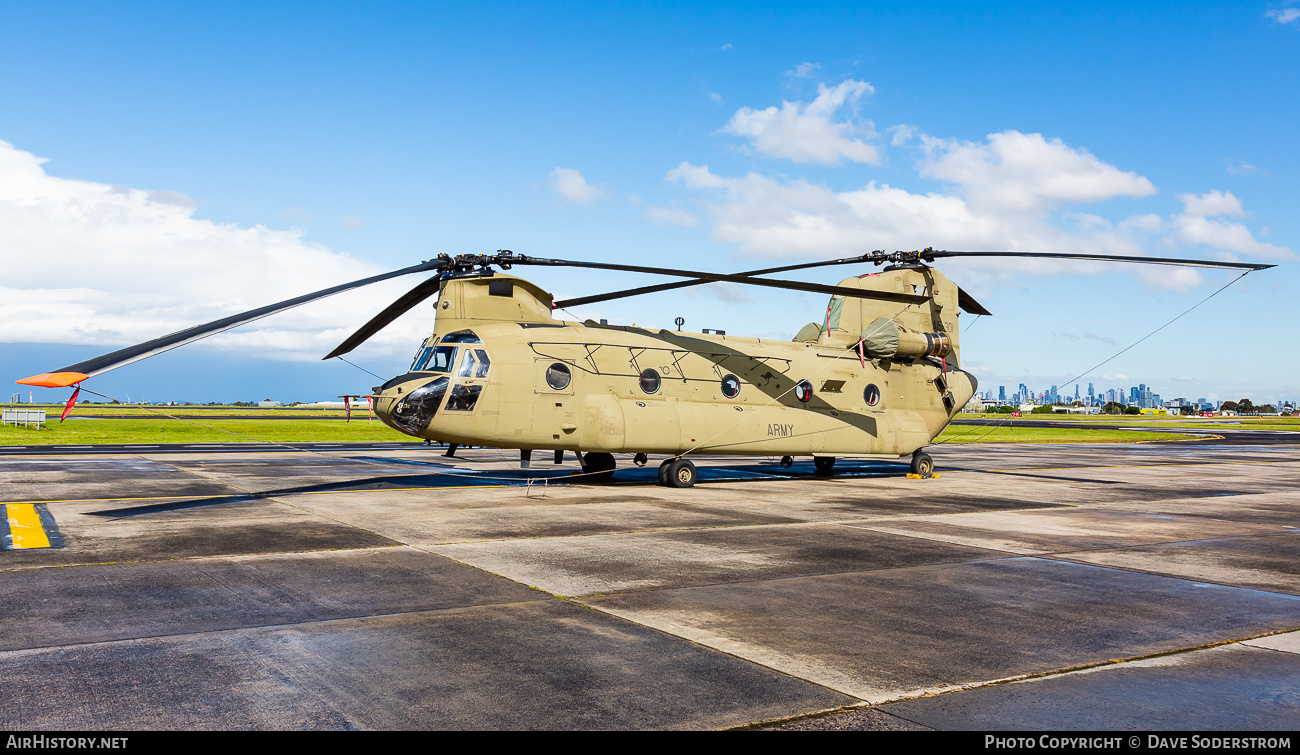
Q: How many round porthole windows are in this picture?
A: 5